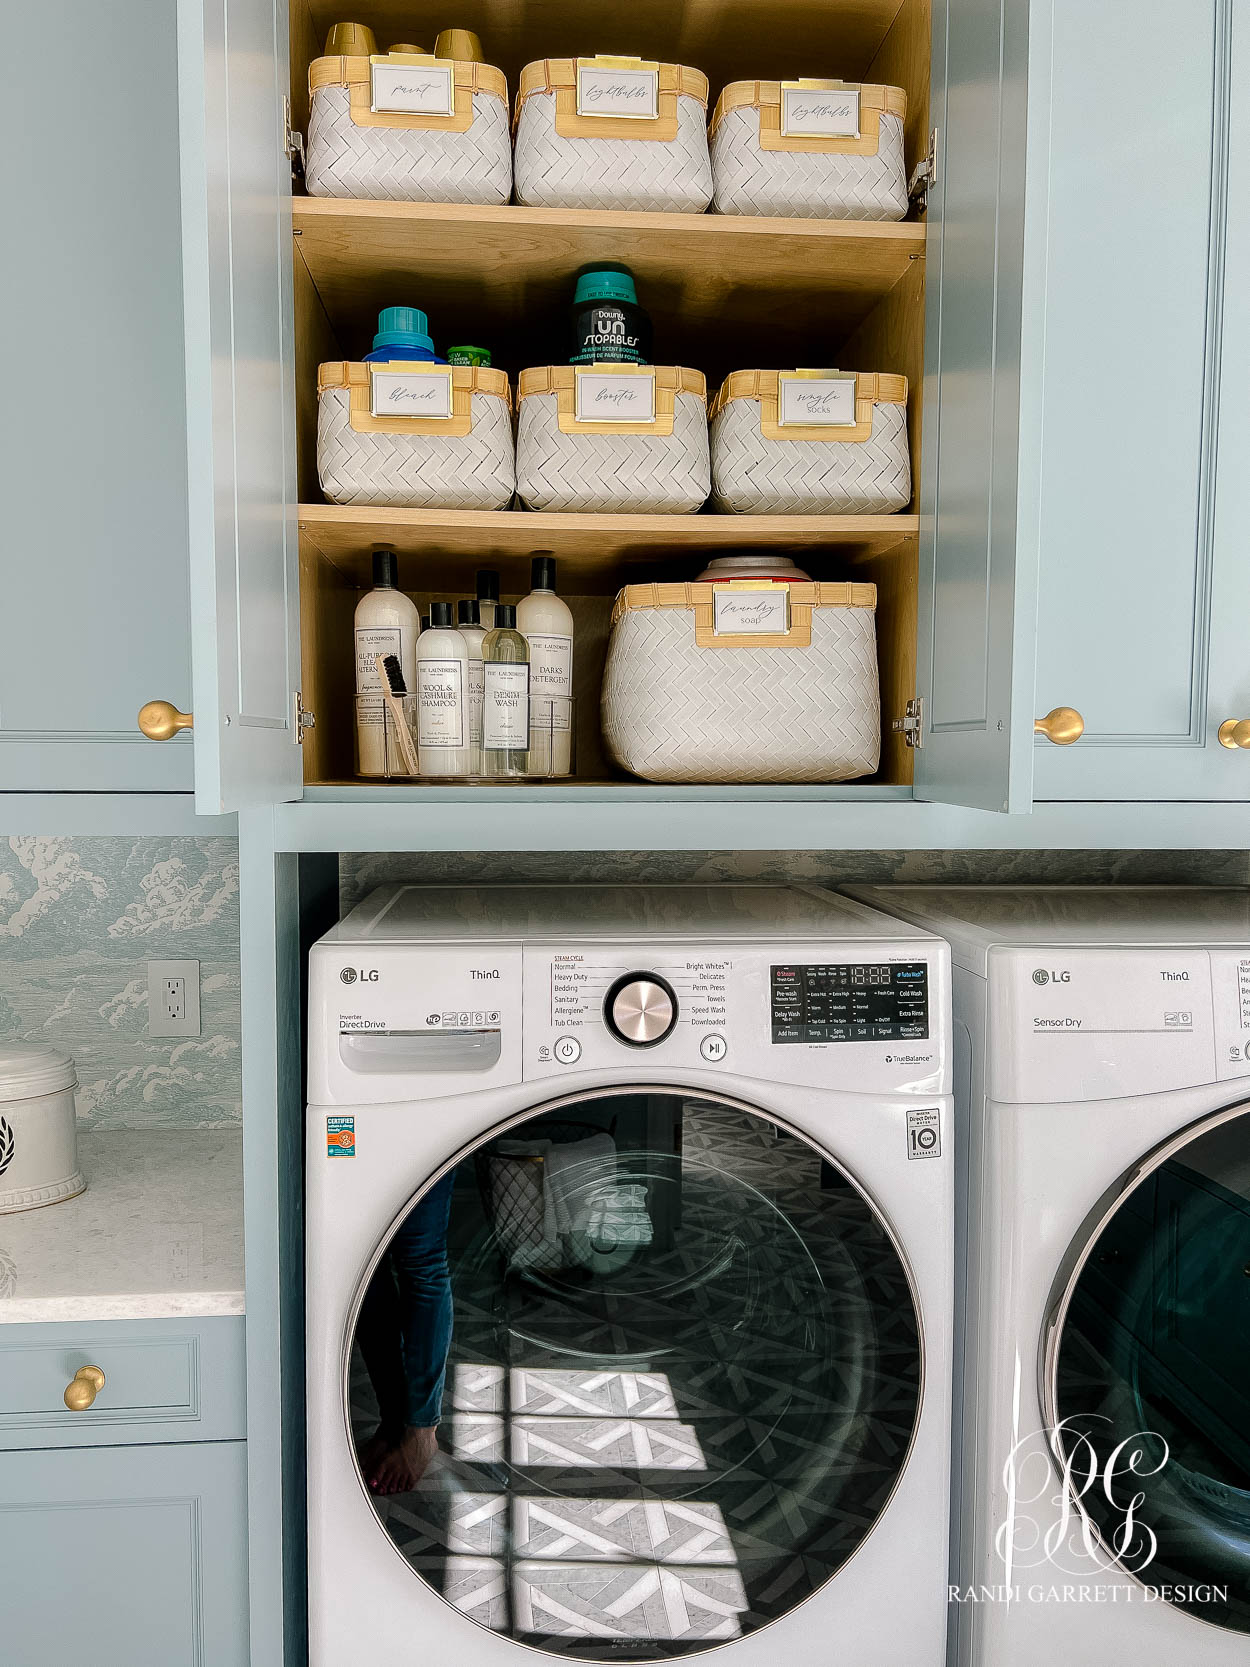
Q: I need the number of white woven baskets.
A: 7